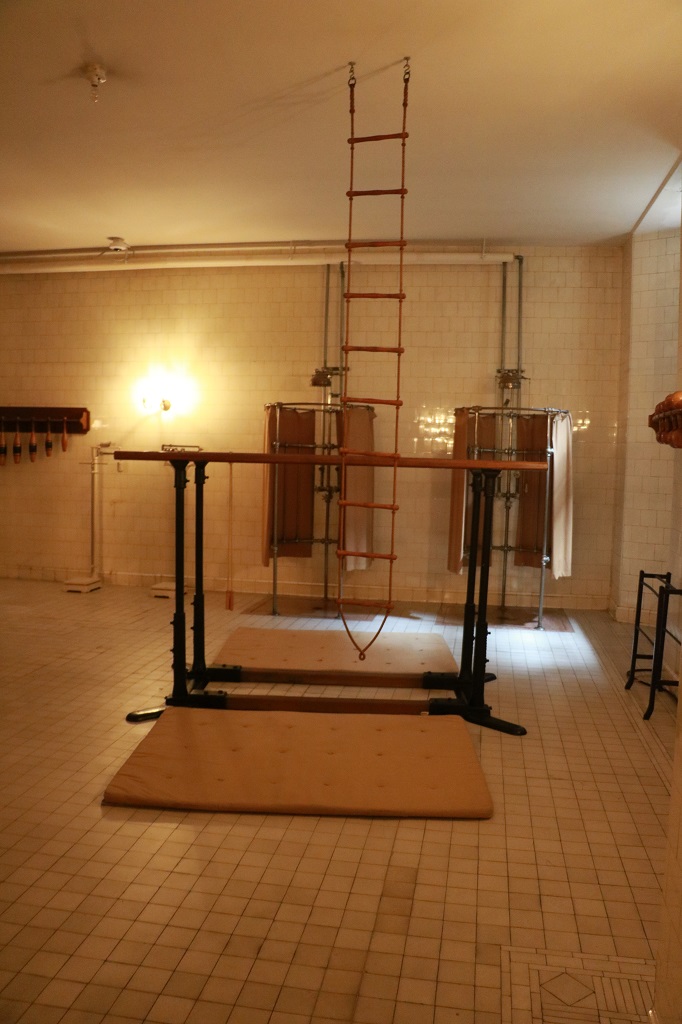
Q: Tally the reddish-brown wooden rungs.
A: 10